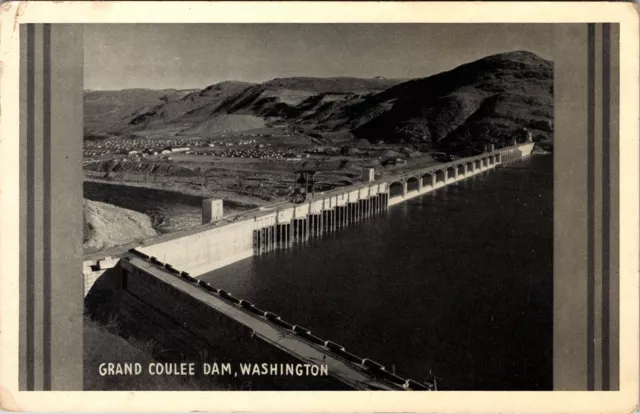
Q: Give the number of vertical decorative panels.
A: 2